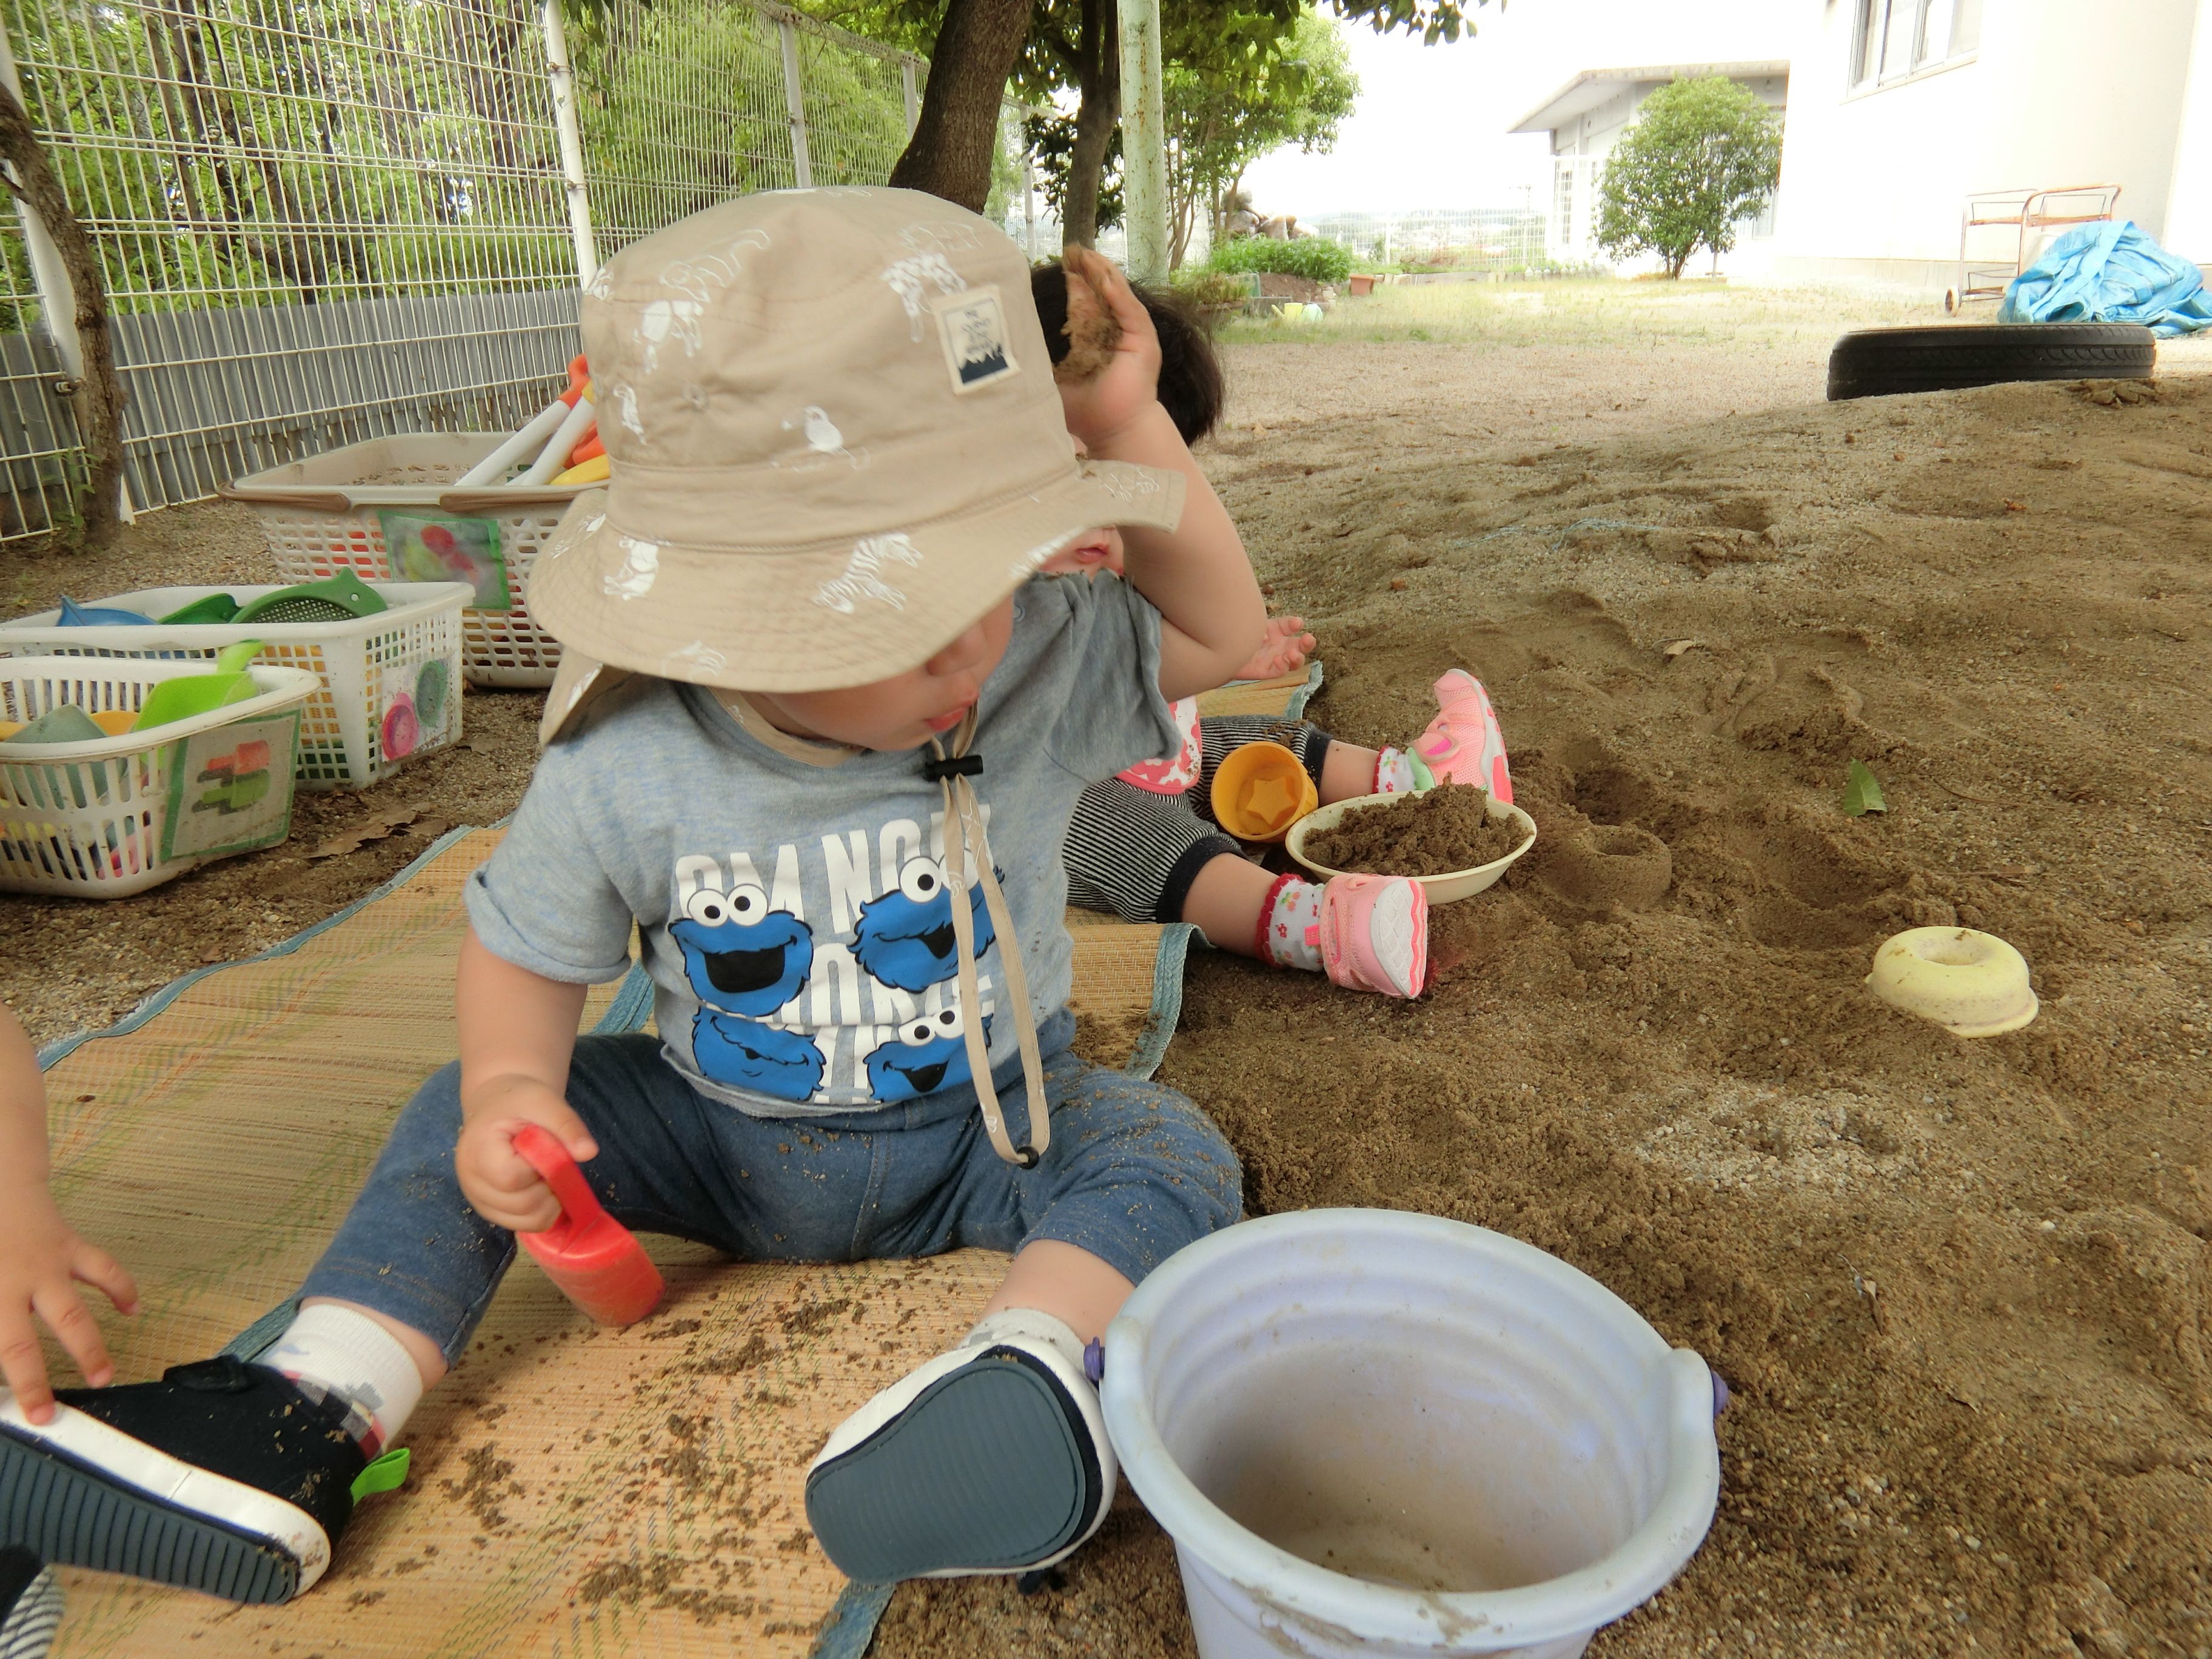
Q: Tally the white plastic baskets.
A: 3